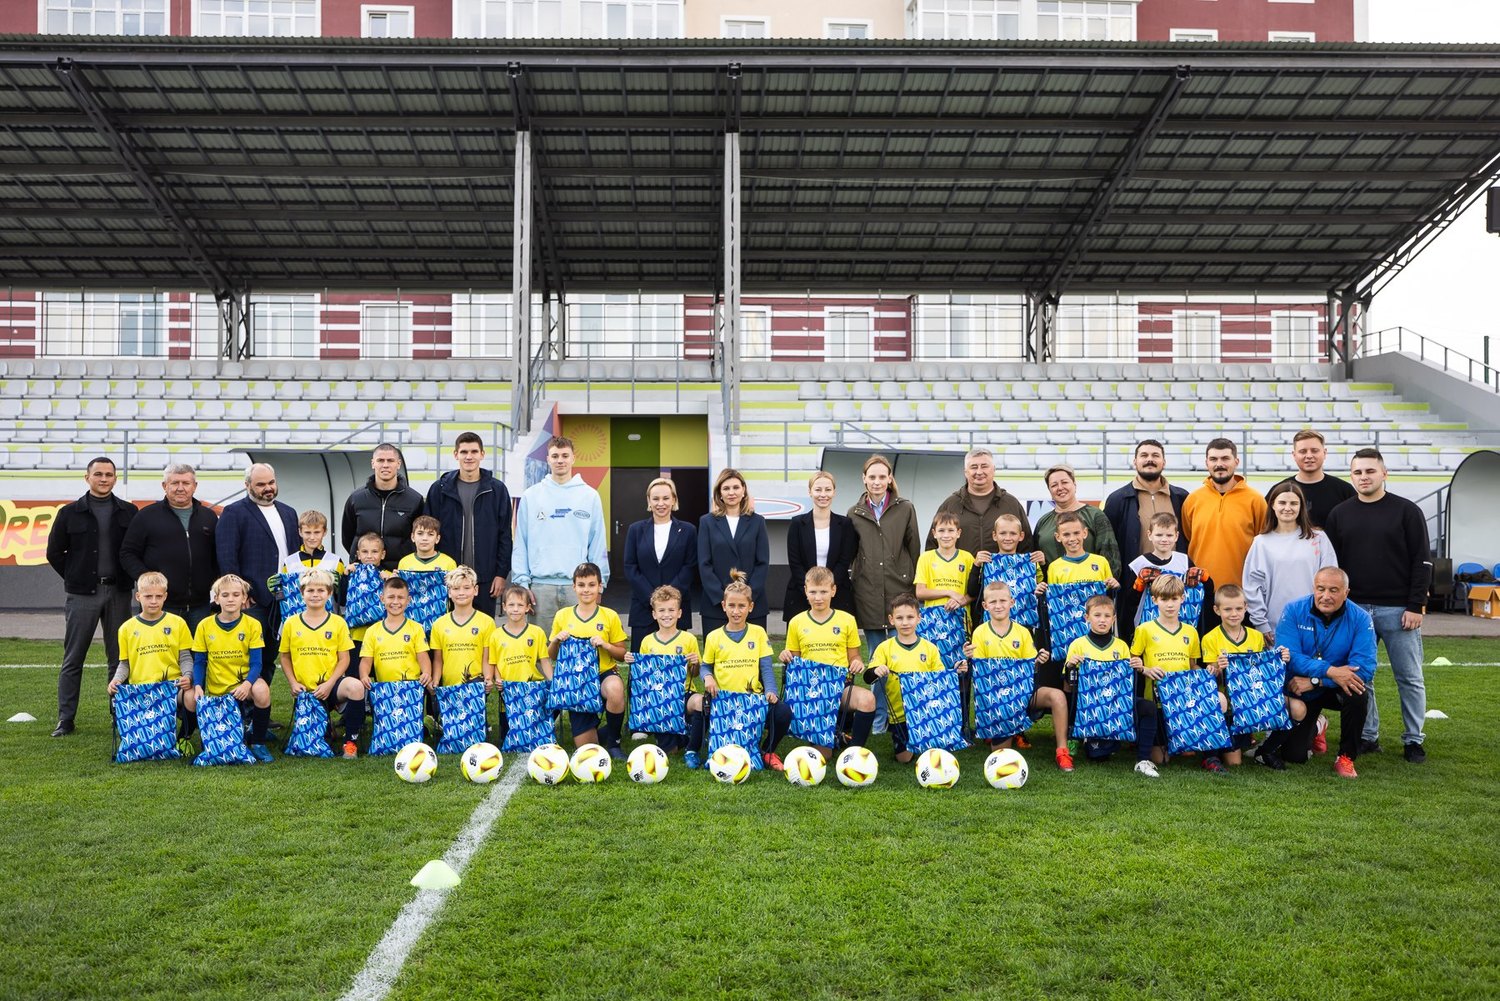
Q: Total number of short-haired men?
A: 12